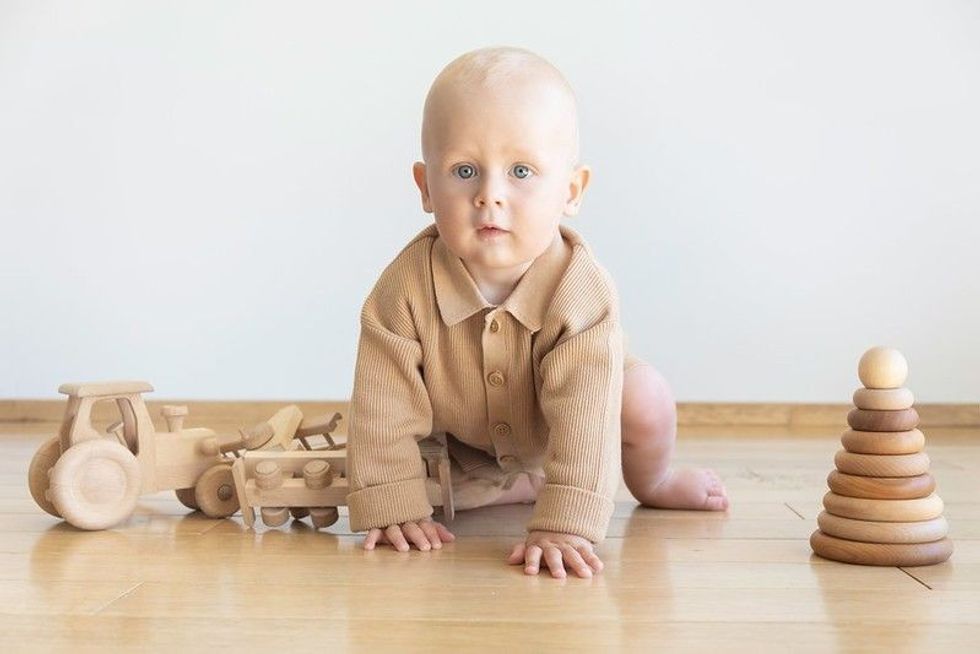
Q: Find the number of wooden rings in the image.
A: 8